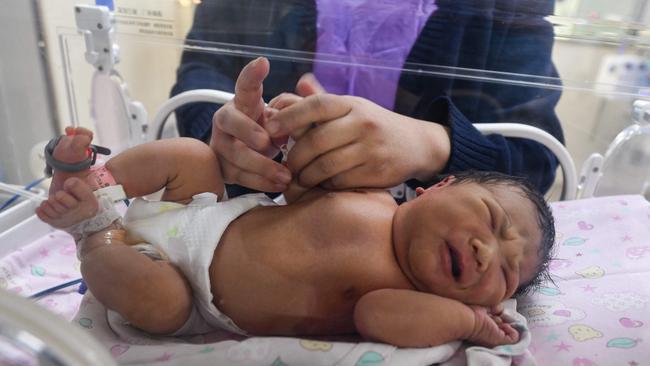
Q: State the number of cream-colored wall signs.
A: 1